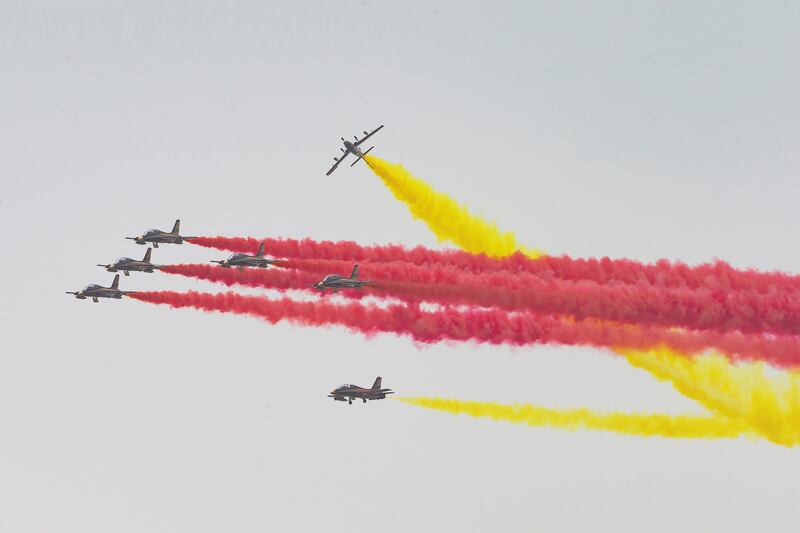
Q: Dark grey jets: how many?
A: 7